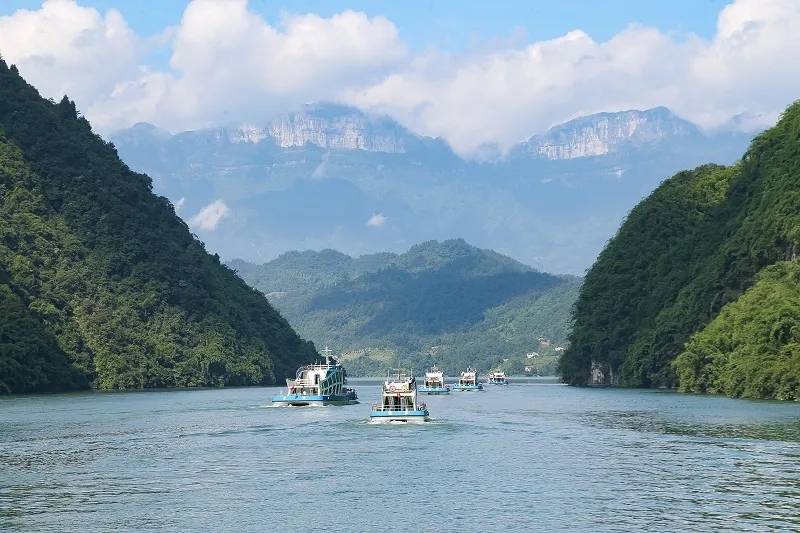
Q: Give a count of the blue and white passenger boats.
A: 5